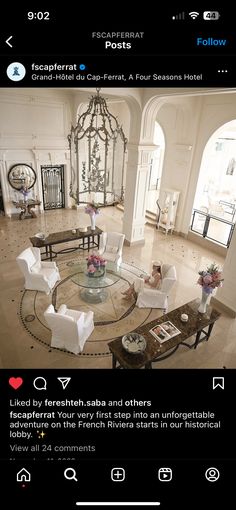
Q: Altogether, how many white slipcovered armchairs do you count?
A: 4